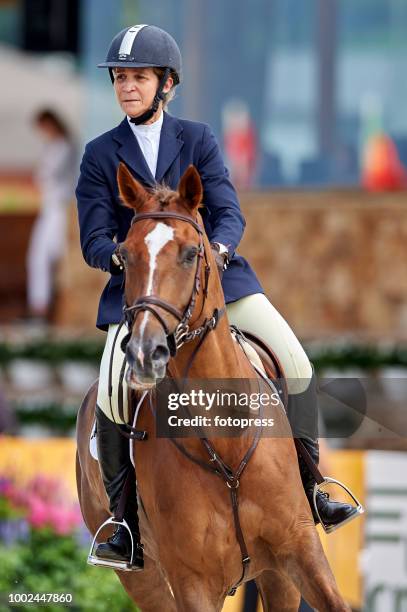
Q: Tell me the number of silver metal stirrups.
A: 2